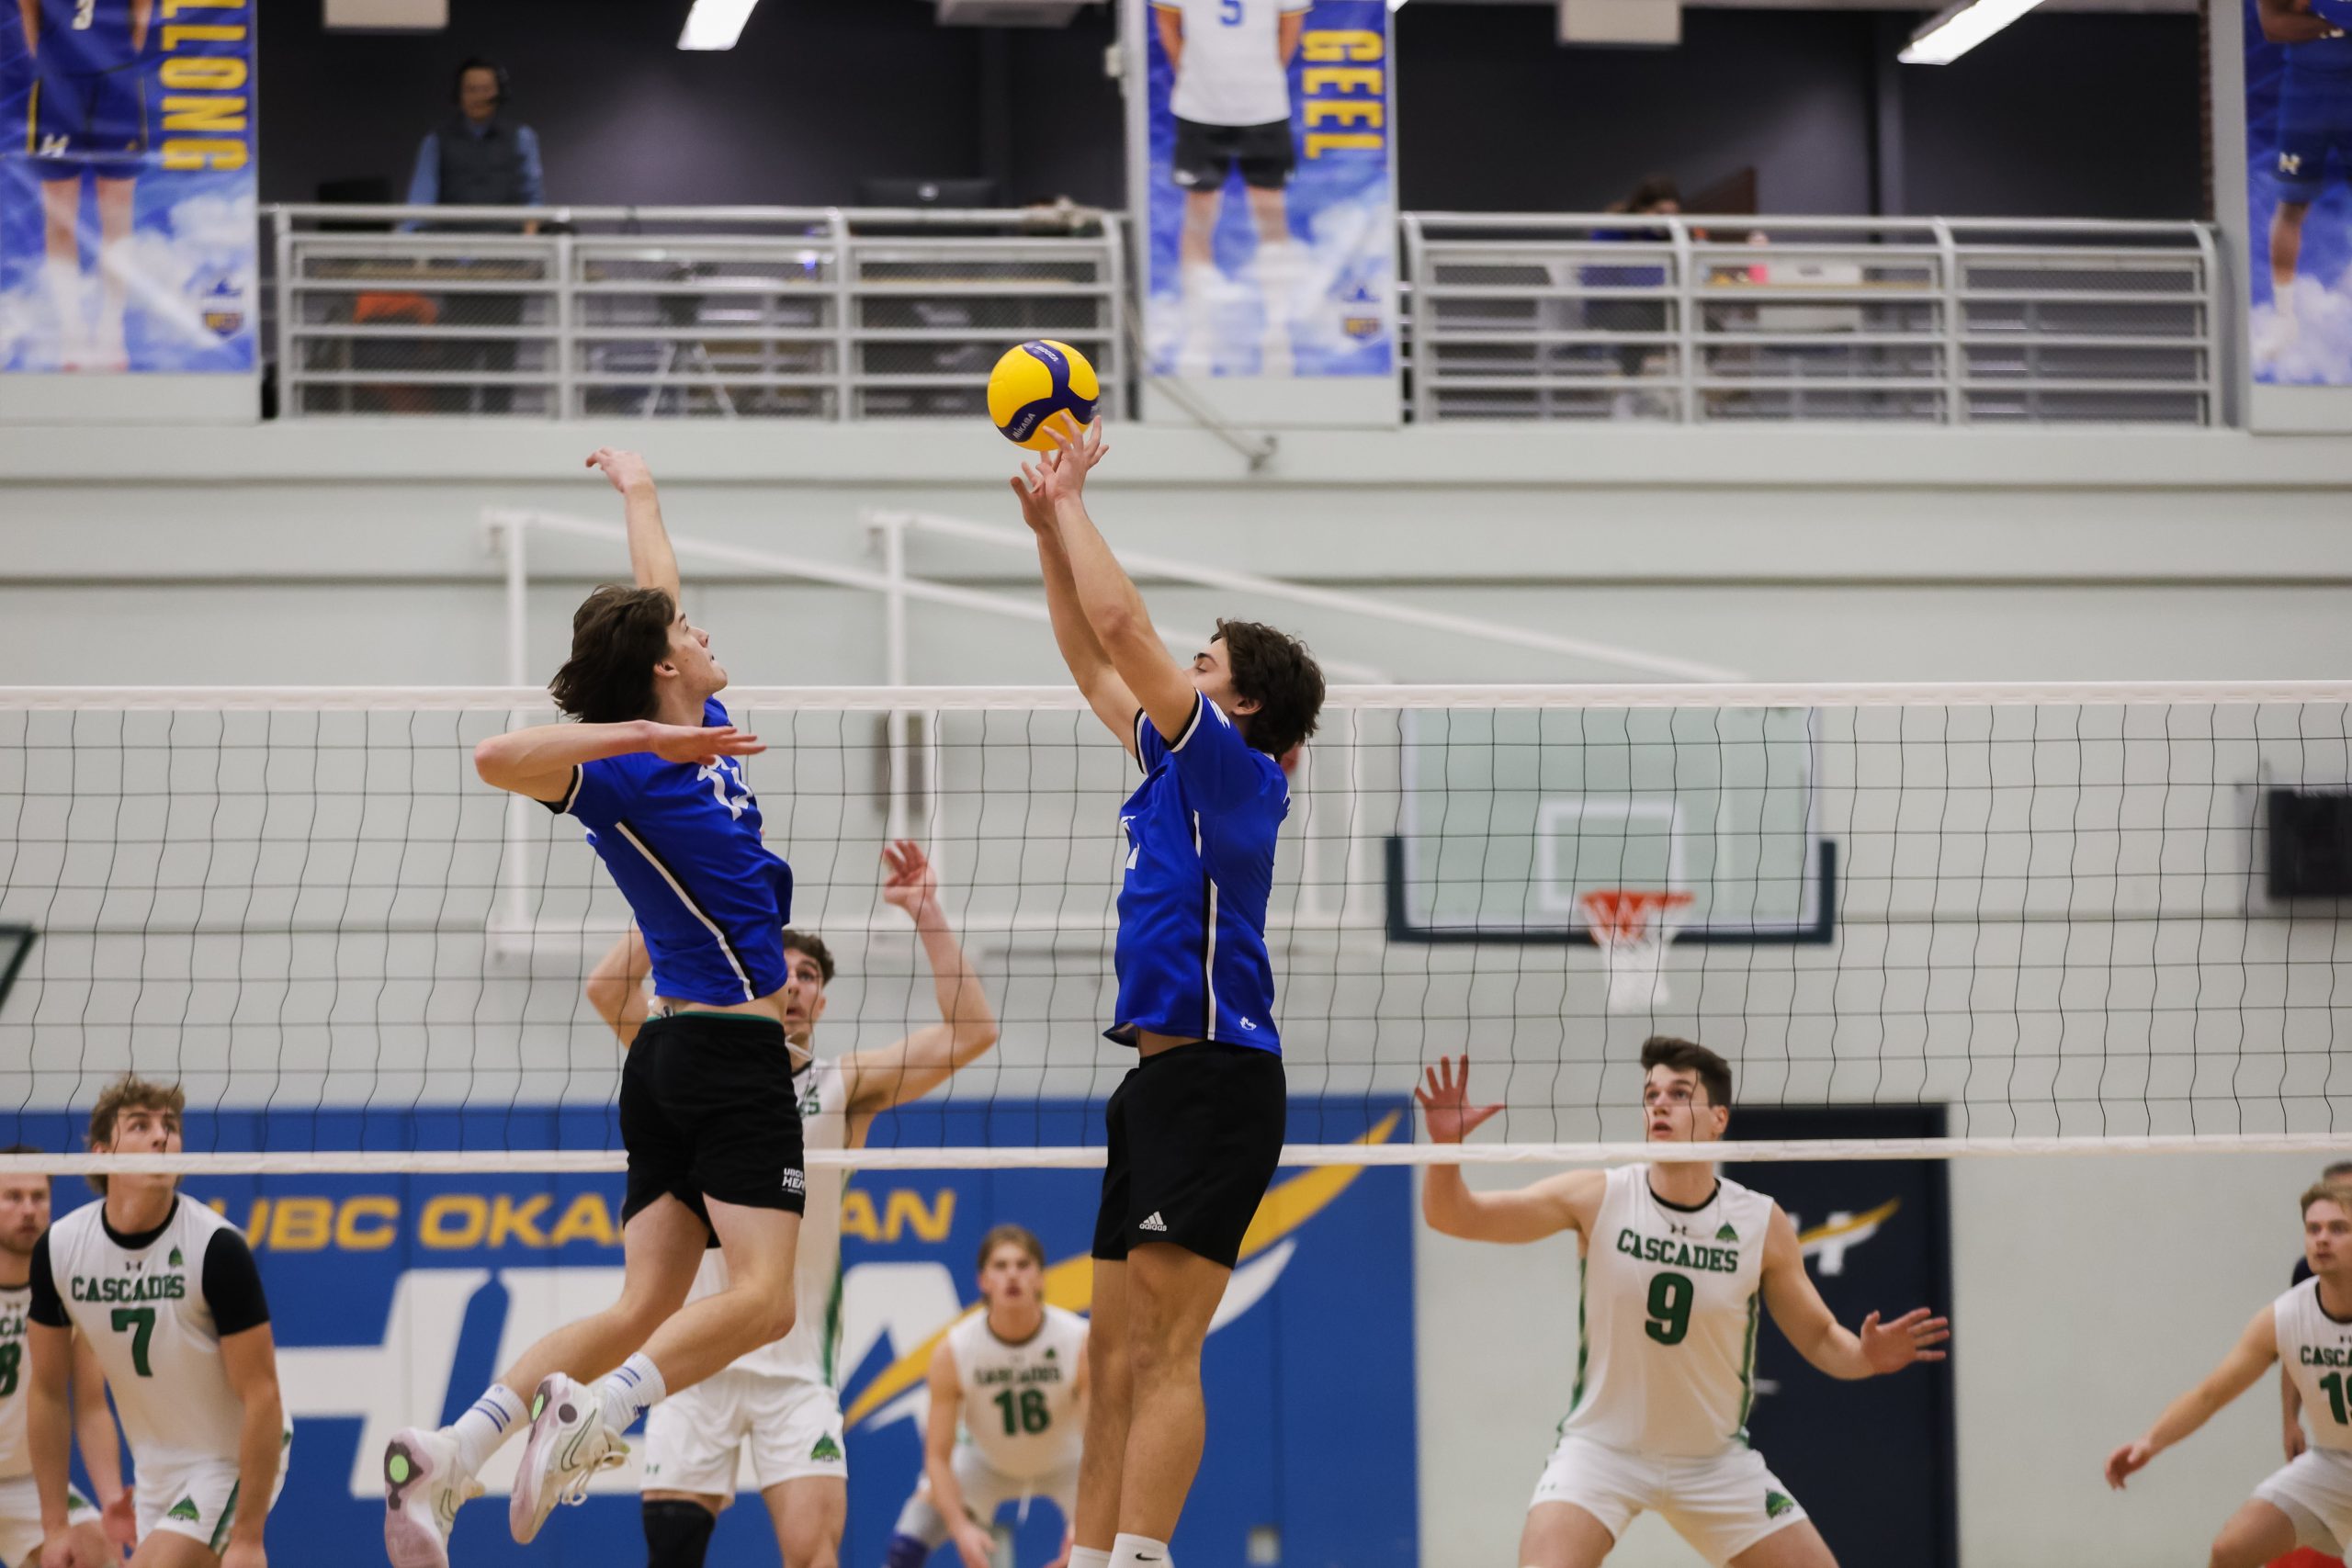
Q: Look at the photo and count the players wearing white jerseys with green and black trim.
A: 6